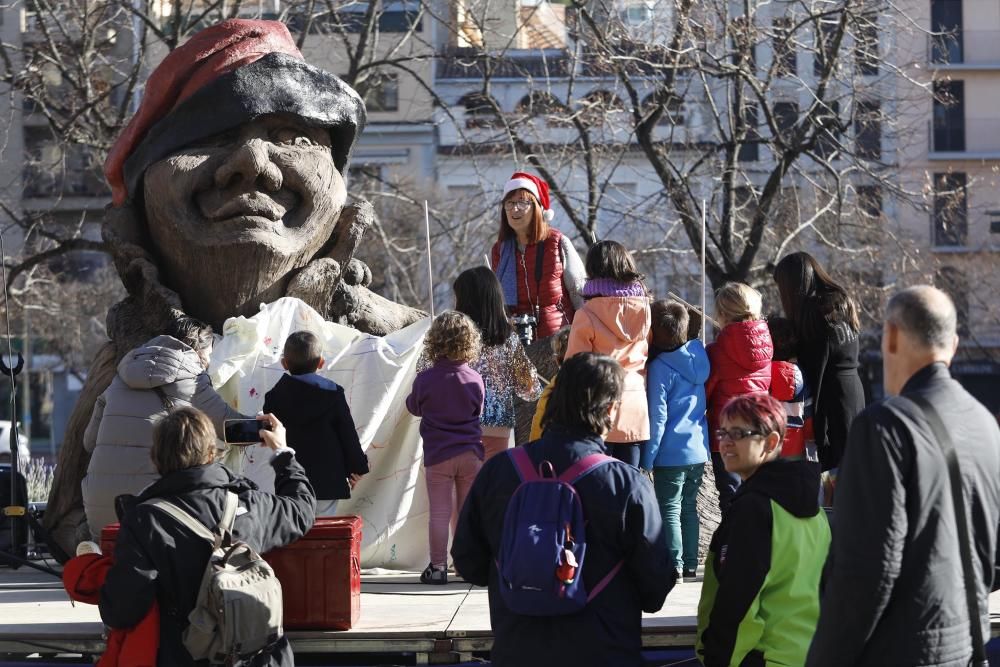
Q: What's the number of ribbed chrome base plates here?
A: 0